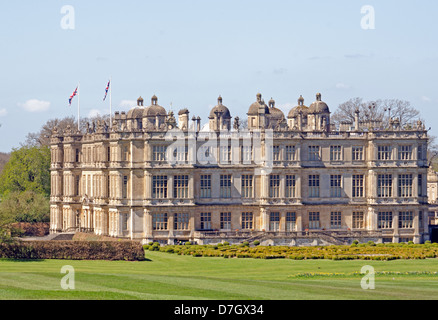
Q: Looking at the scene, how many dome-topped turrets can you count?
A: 7